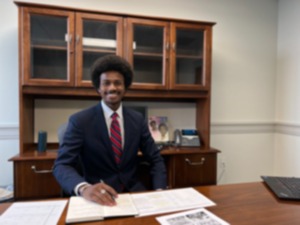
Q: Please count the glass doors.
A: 4